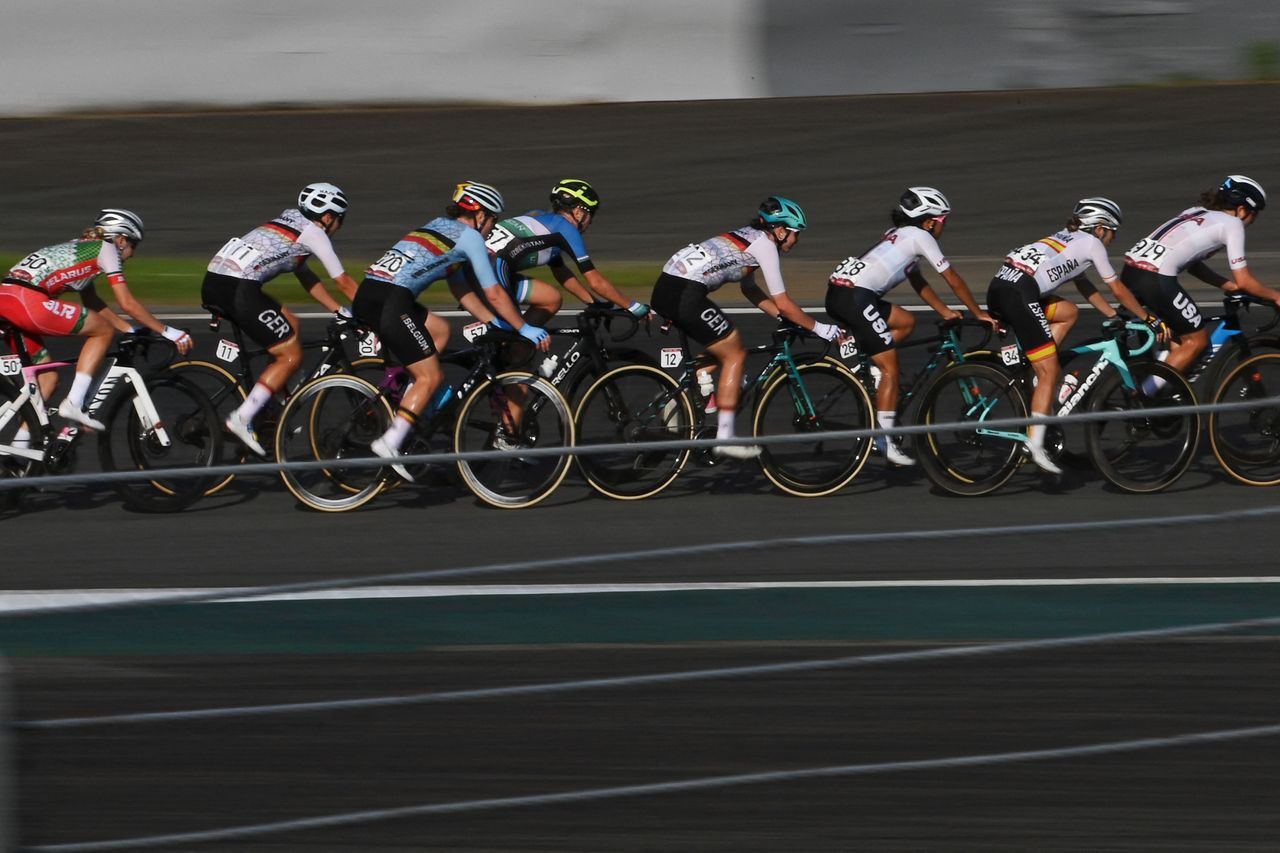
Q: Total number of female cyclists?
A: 8